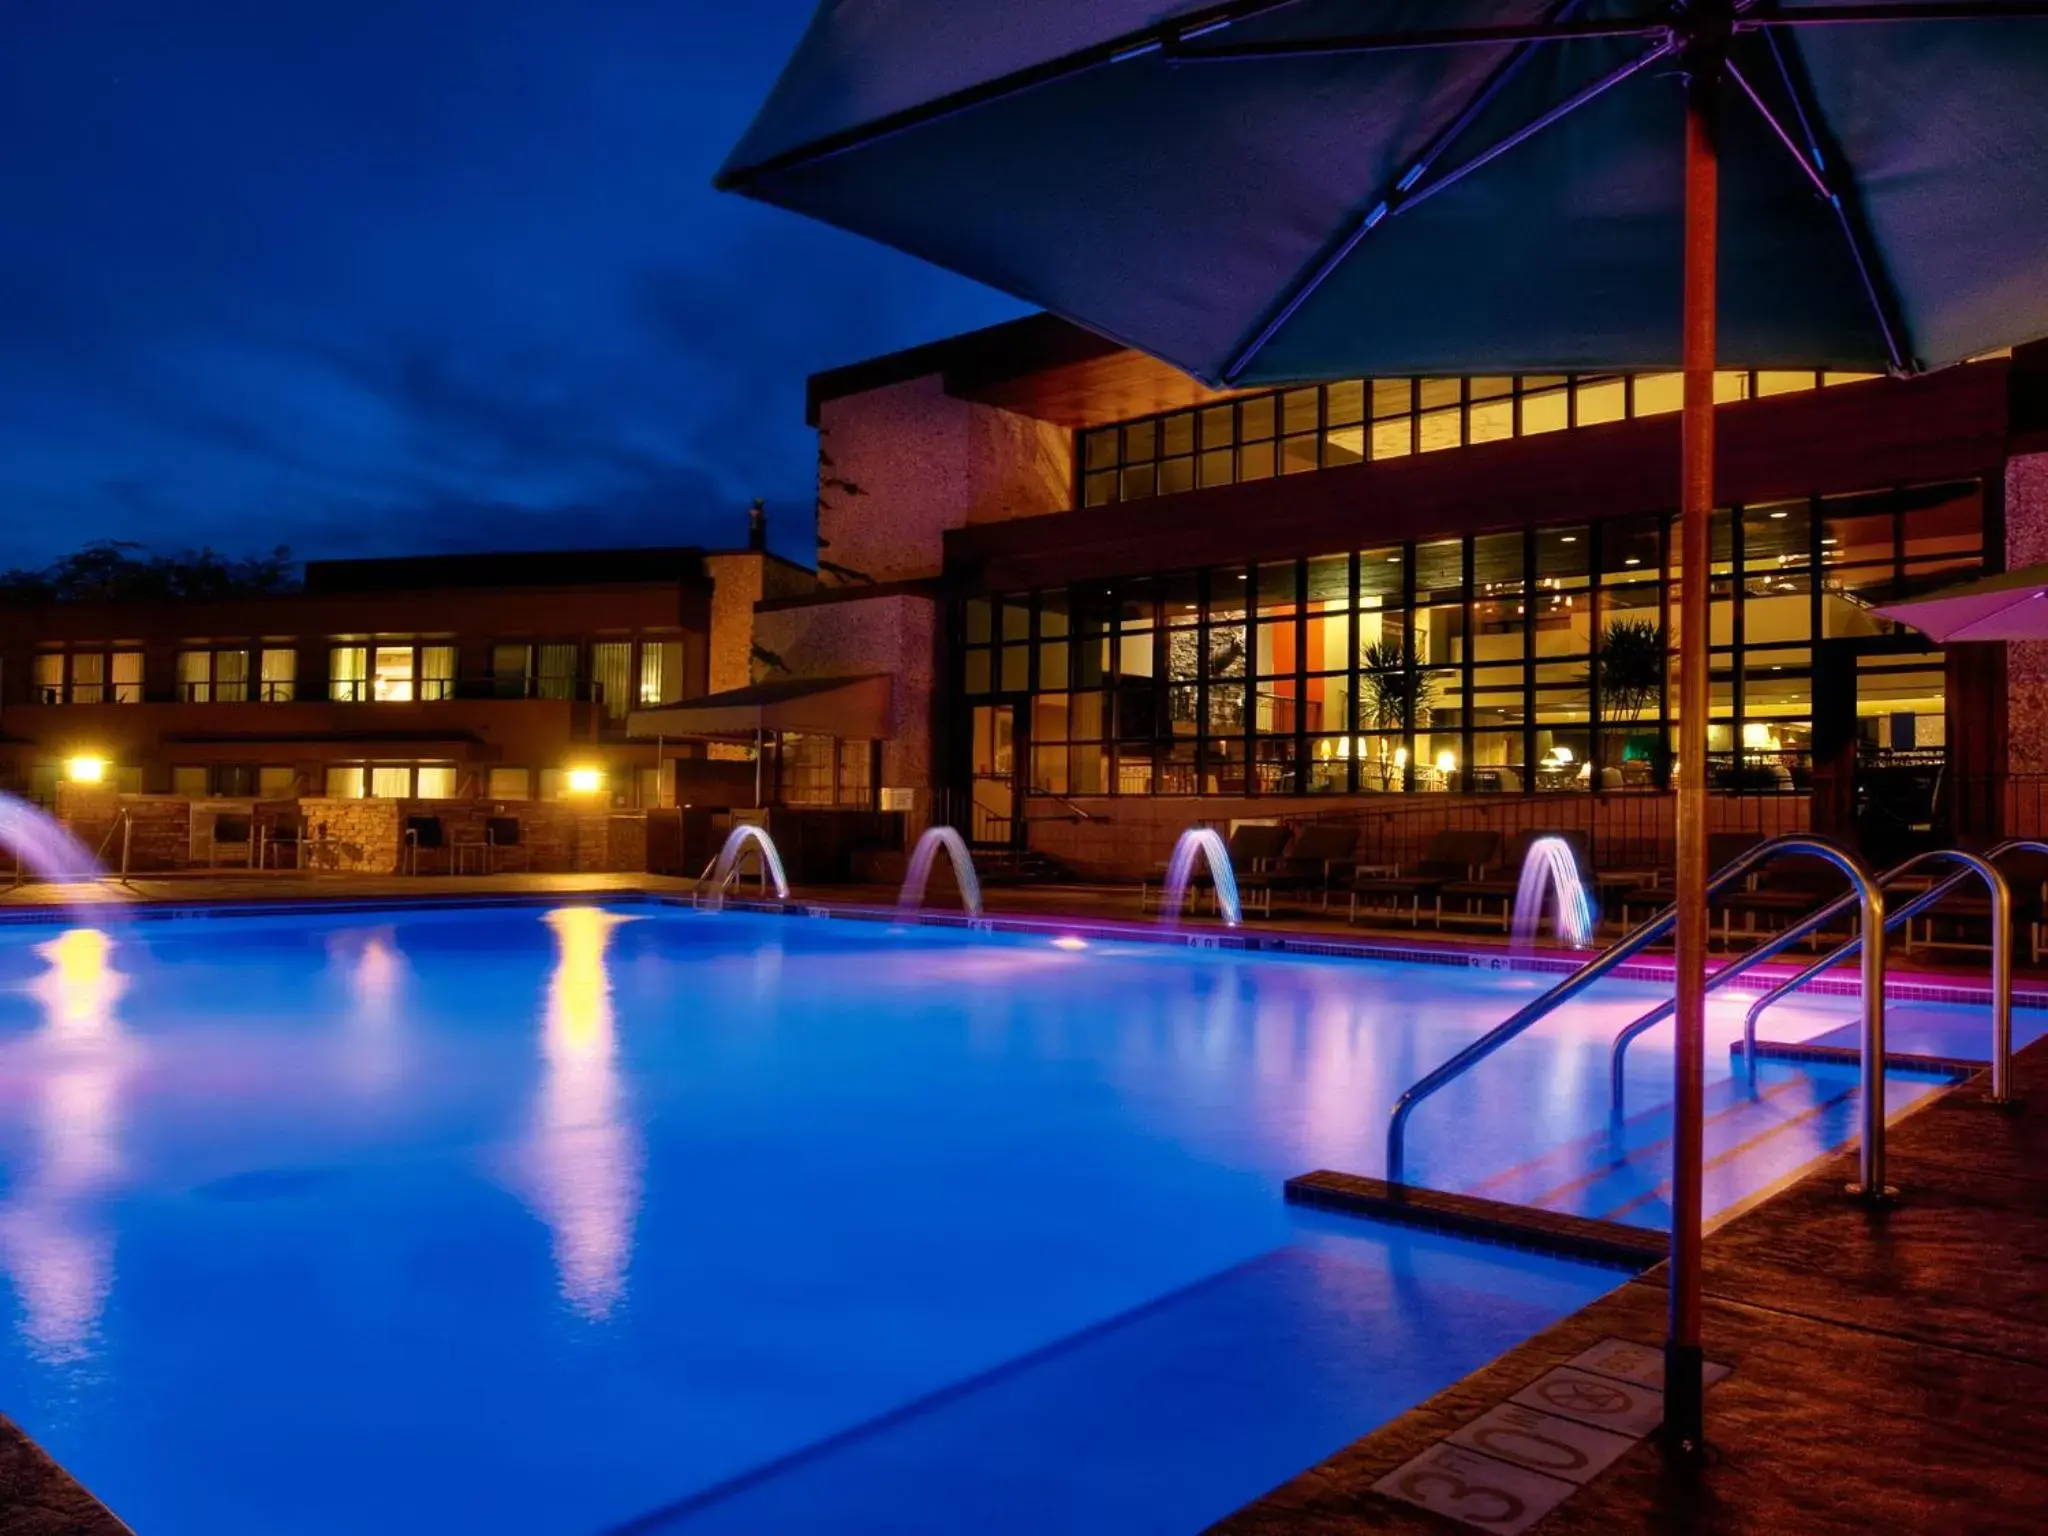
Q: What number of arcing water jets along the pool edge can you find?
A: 5